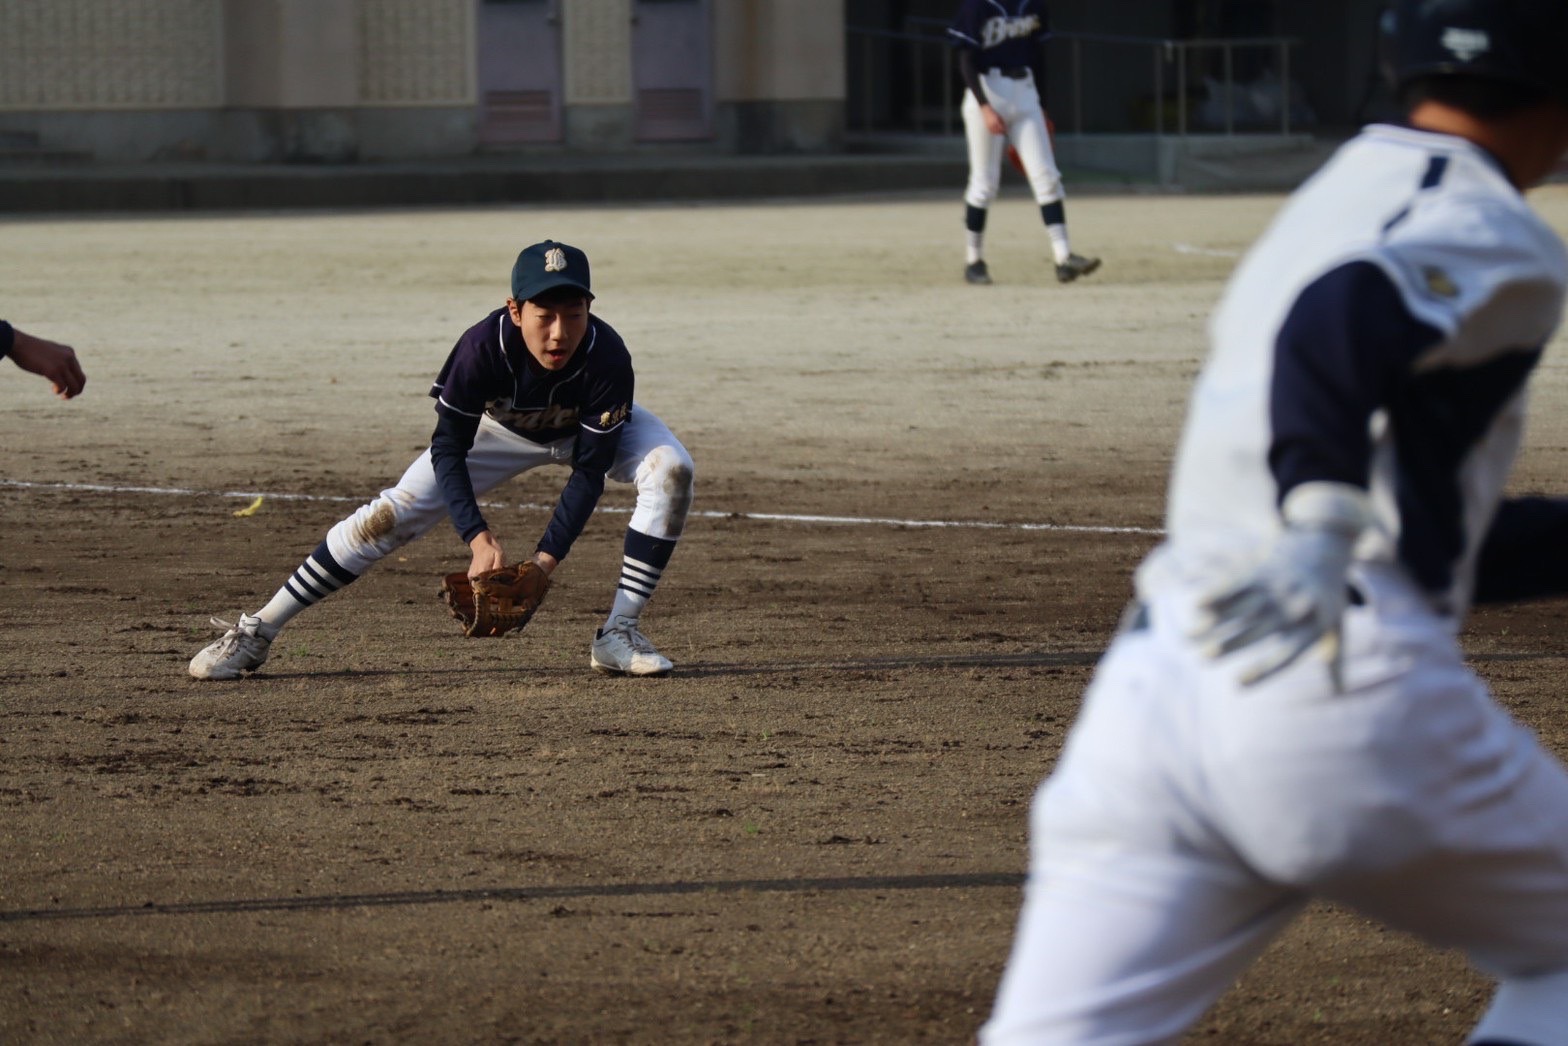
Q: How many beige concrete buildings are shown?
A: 1